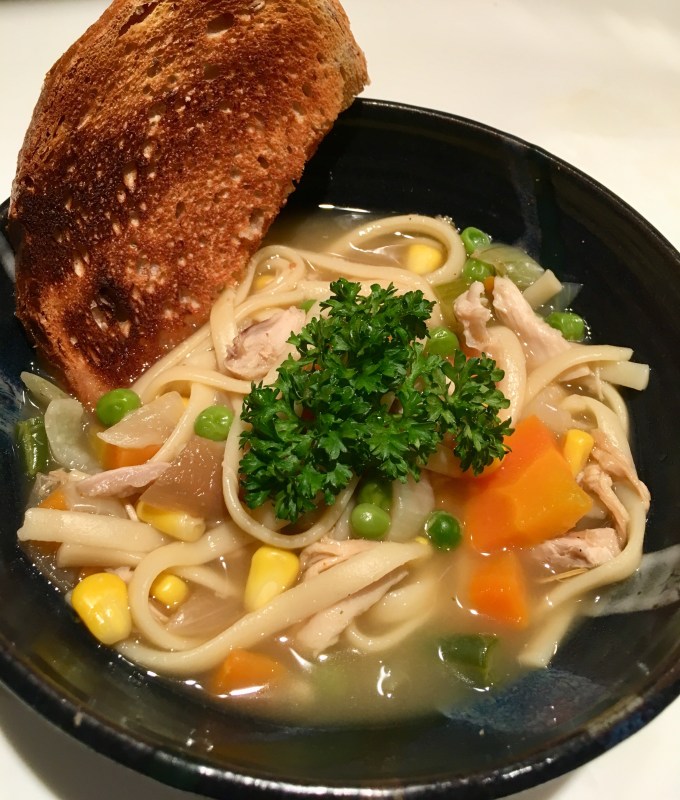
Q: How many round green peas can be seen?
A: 9